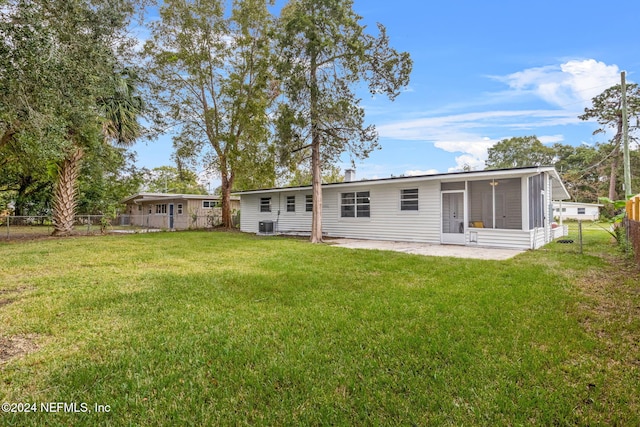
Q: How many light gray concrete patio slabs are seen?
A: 1